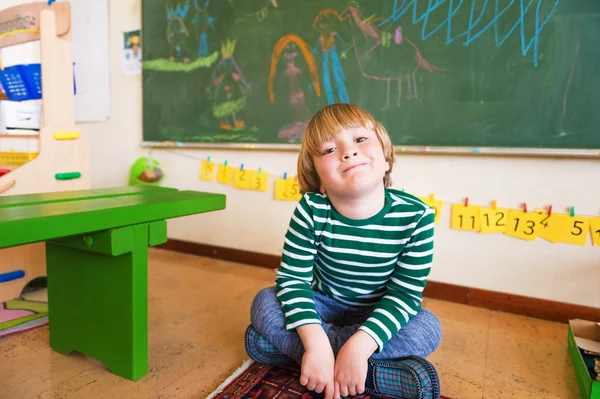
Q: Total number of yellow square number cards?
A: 13